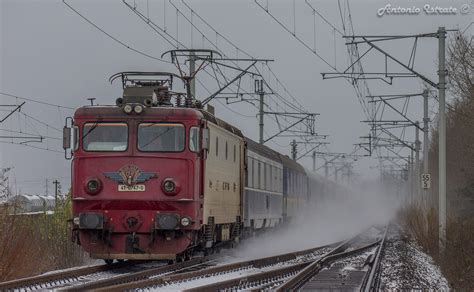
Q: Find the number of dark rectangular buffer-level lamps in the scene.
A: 2